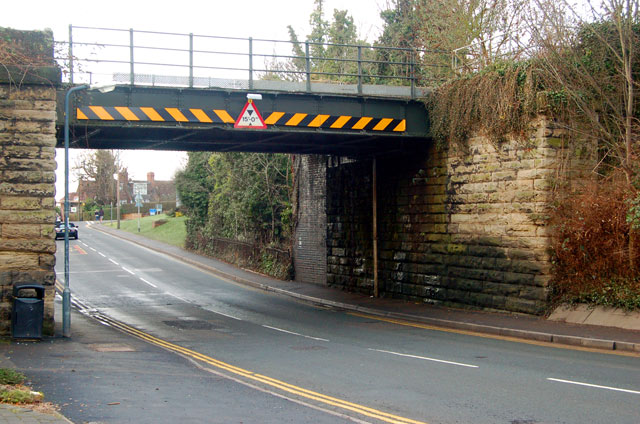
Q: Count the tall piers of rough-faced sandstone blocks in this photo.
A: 2